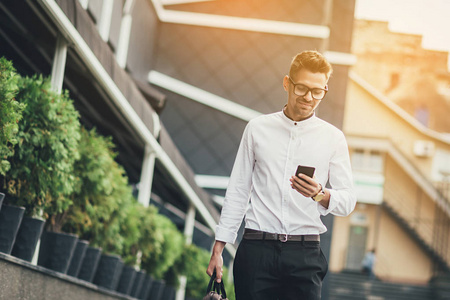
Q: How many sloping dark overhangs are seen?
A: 1